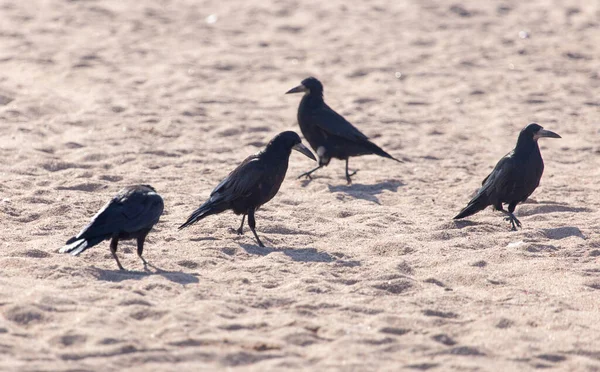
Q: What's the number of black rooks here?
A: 4